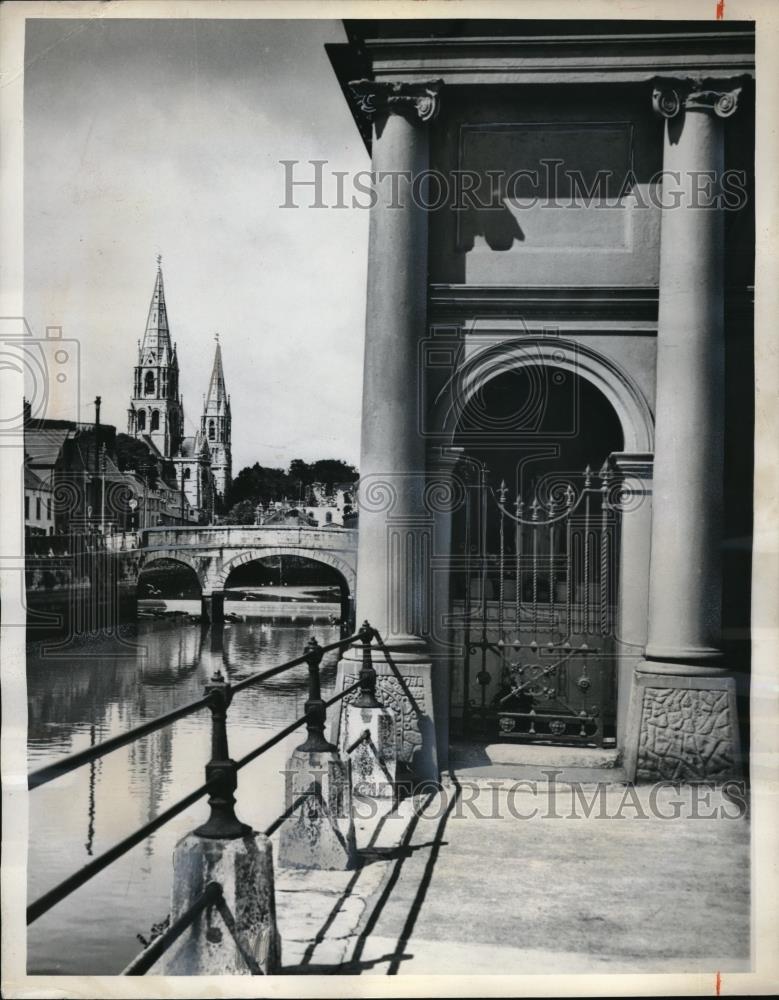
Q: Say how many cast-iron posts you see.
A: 3